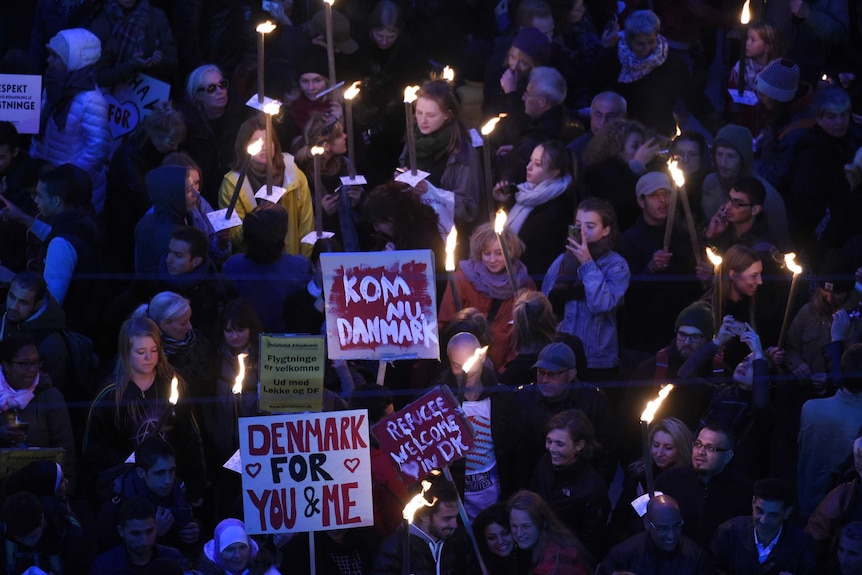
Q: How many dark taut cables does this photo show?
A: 2